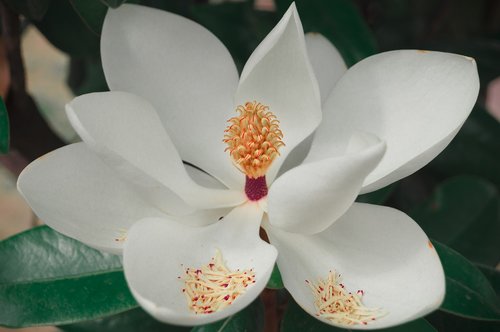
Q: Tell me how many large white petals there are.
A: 9